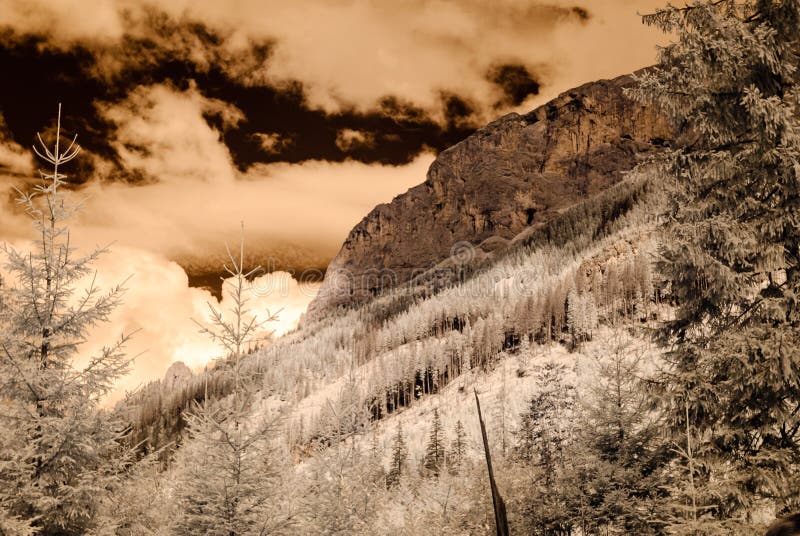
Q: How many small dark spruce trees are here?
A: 3